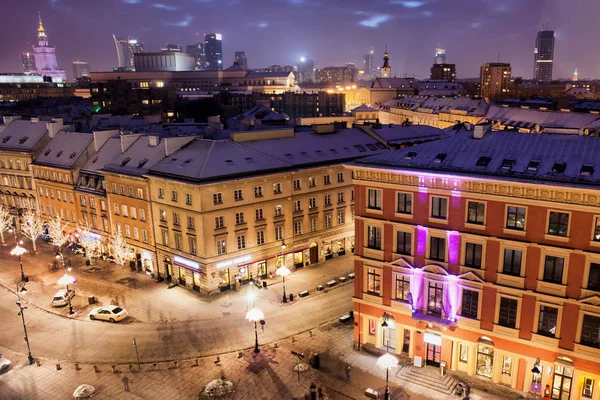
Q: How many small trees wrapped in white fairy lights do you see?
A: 5